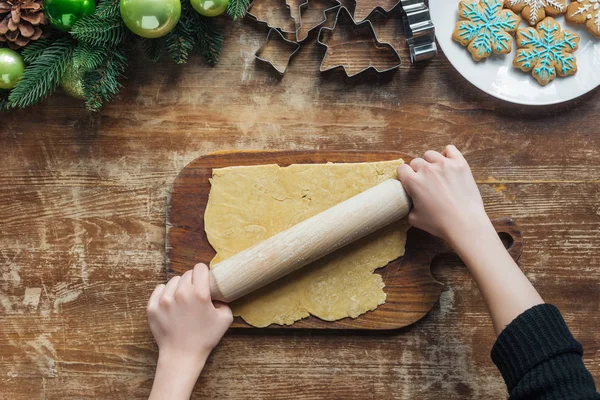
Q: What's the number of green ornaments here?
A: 5